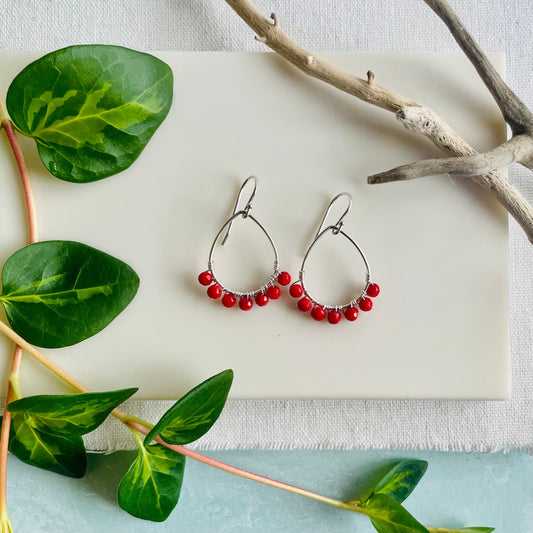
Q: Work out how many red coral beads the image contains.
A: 14